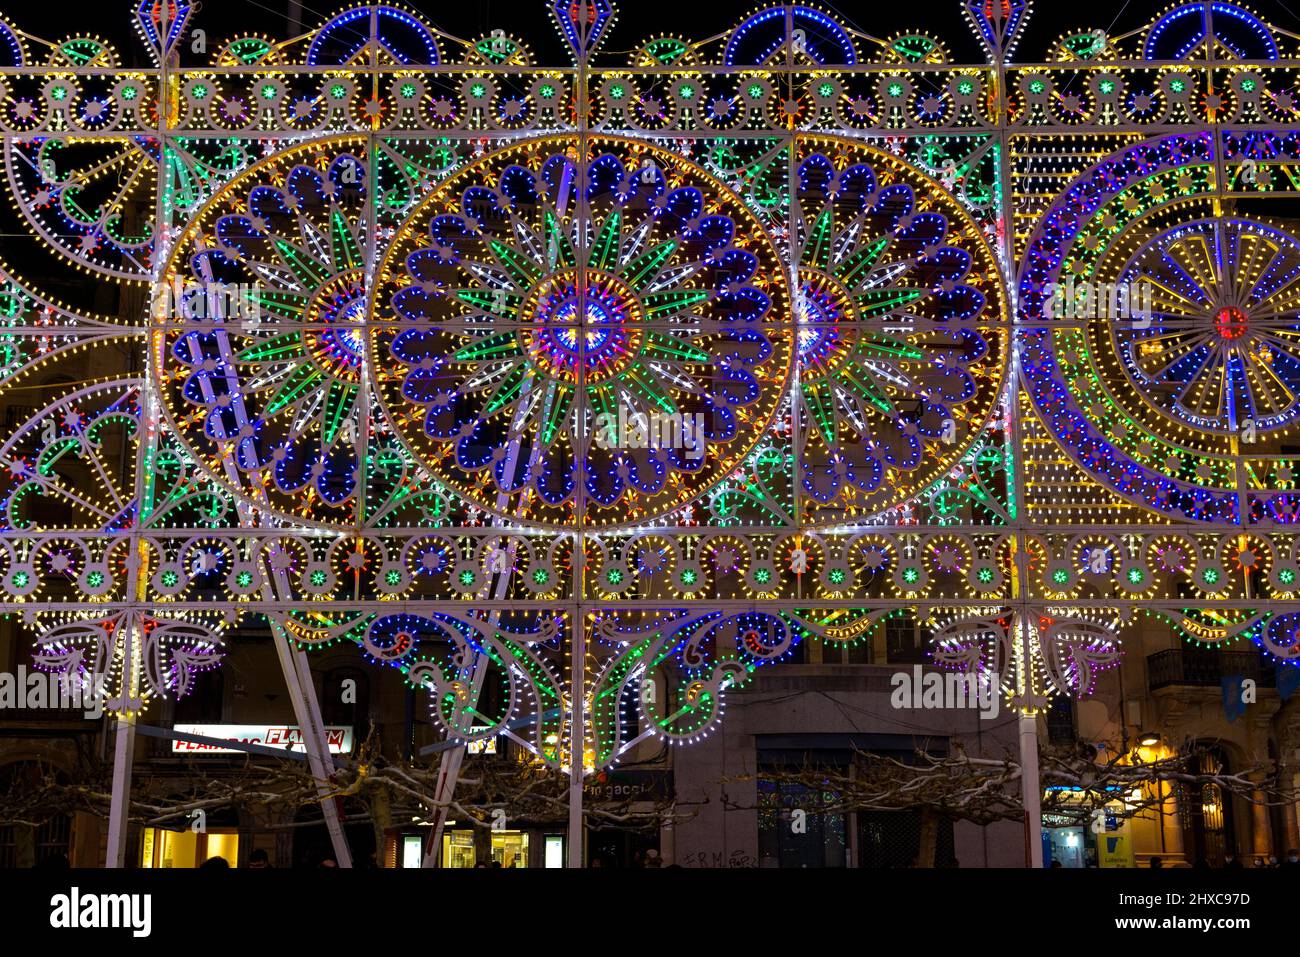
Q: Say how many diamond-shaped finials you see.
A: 3